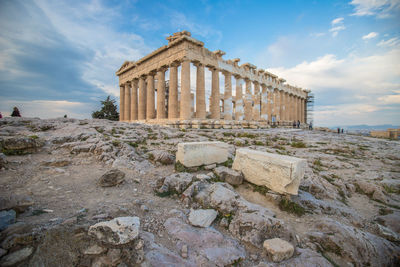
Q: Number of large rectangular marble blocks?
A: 2